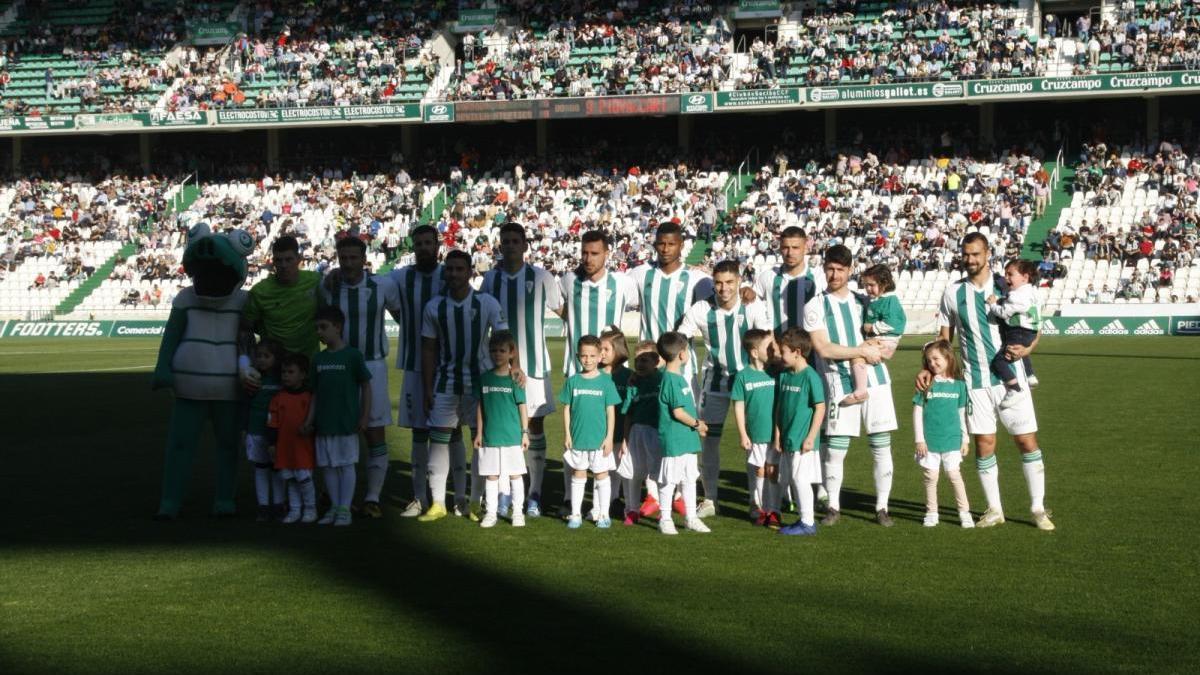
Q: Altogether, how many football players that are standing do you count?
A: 11